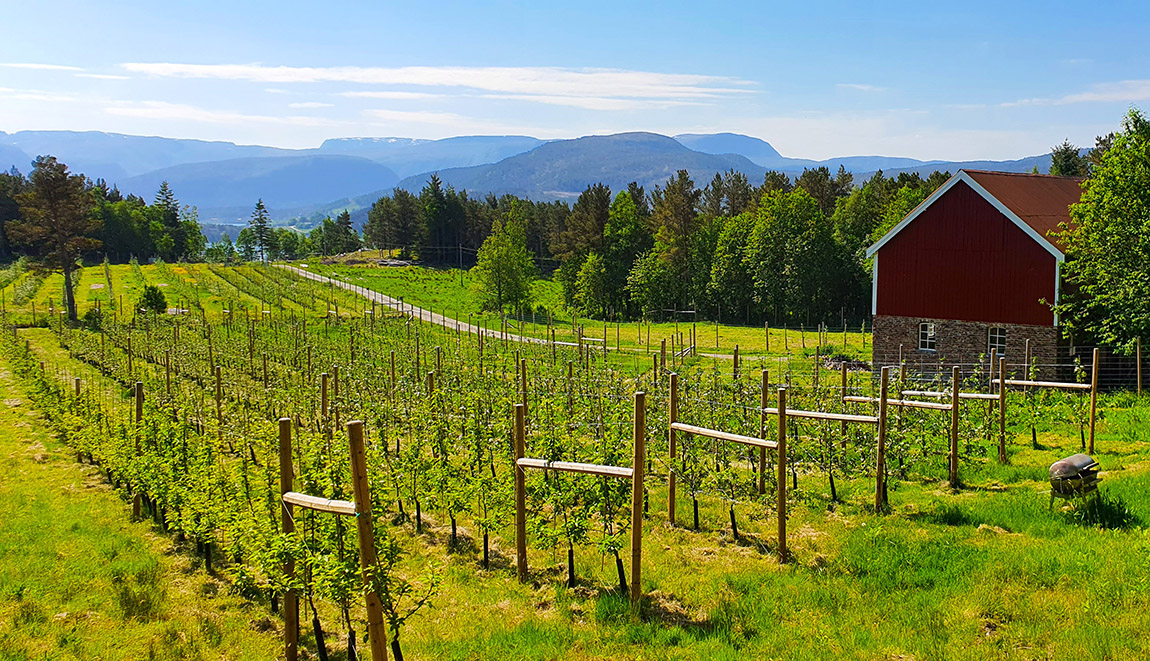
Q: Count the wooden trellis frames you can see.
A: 7